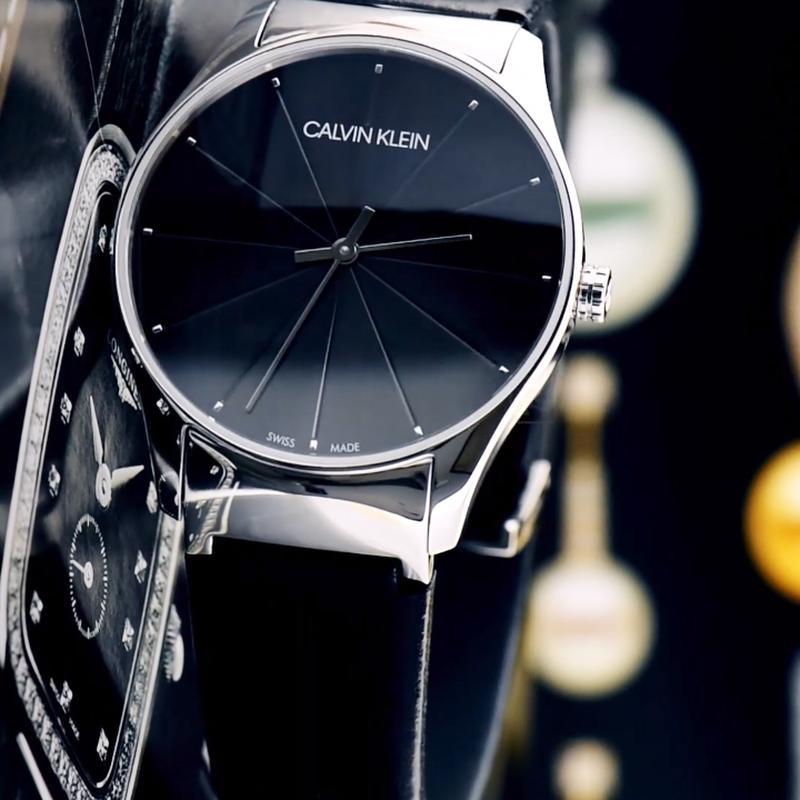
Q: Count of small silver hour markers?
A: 12